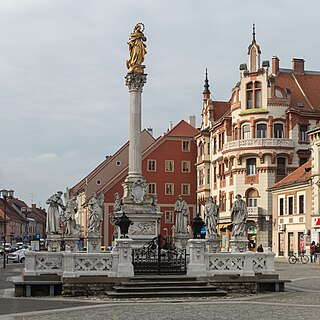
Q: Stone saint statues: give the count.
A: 6